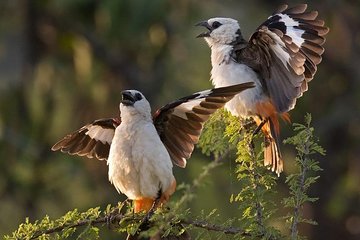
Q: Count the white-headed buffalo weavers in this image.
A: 2